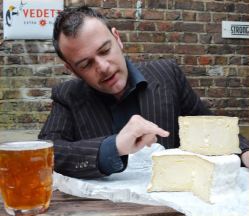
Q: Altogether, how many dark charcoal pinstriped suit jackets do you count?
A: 1